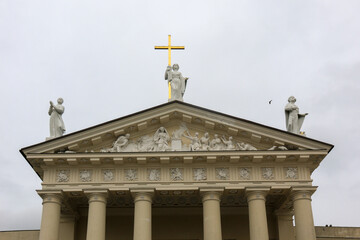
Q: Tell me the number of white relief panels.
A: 11